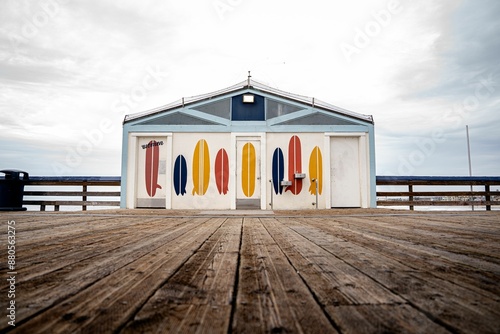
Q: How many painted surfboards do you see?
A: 8